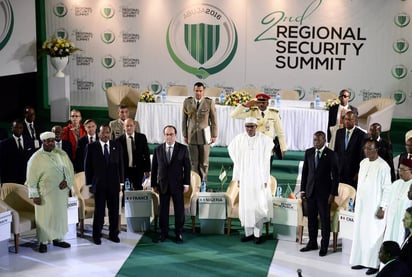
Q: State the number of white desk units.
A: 6